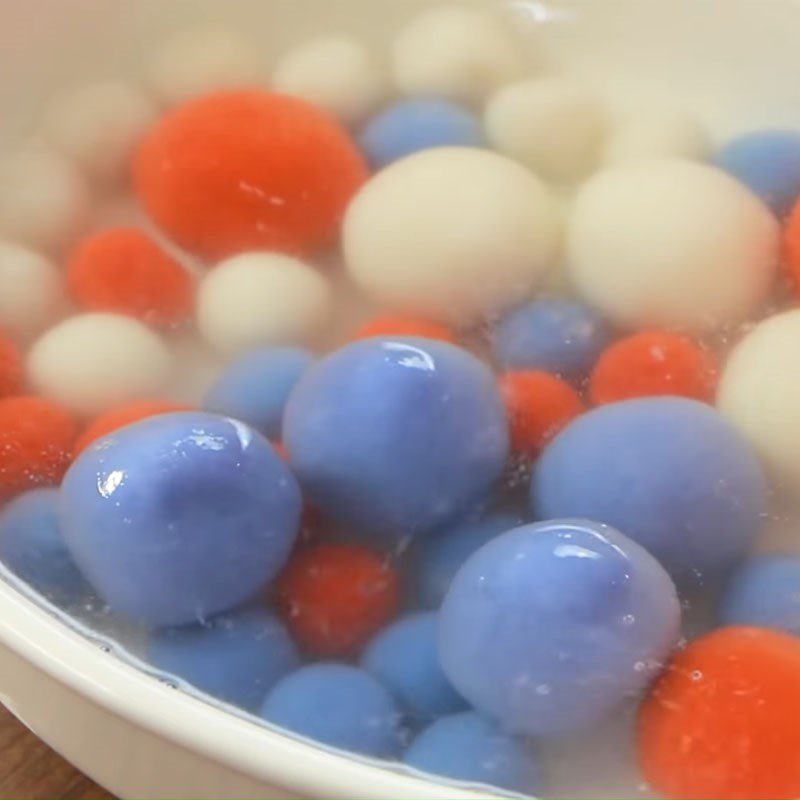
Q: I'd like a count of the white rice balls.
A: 13